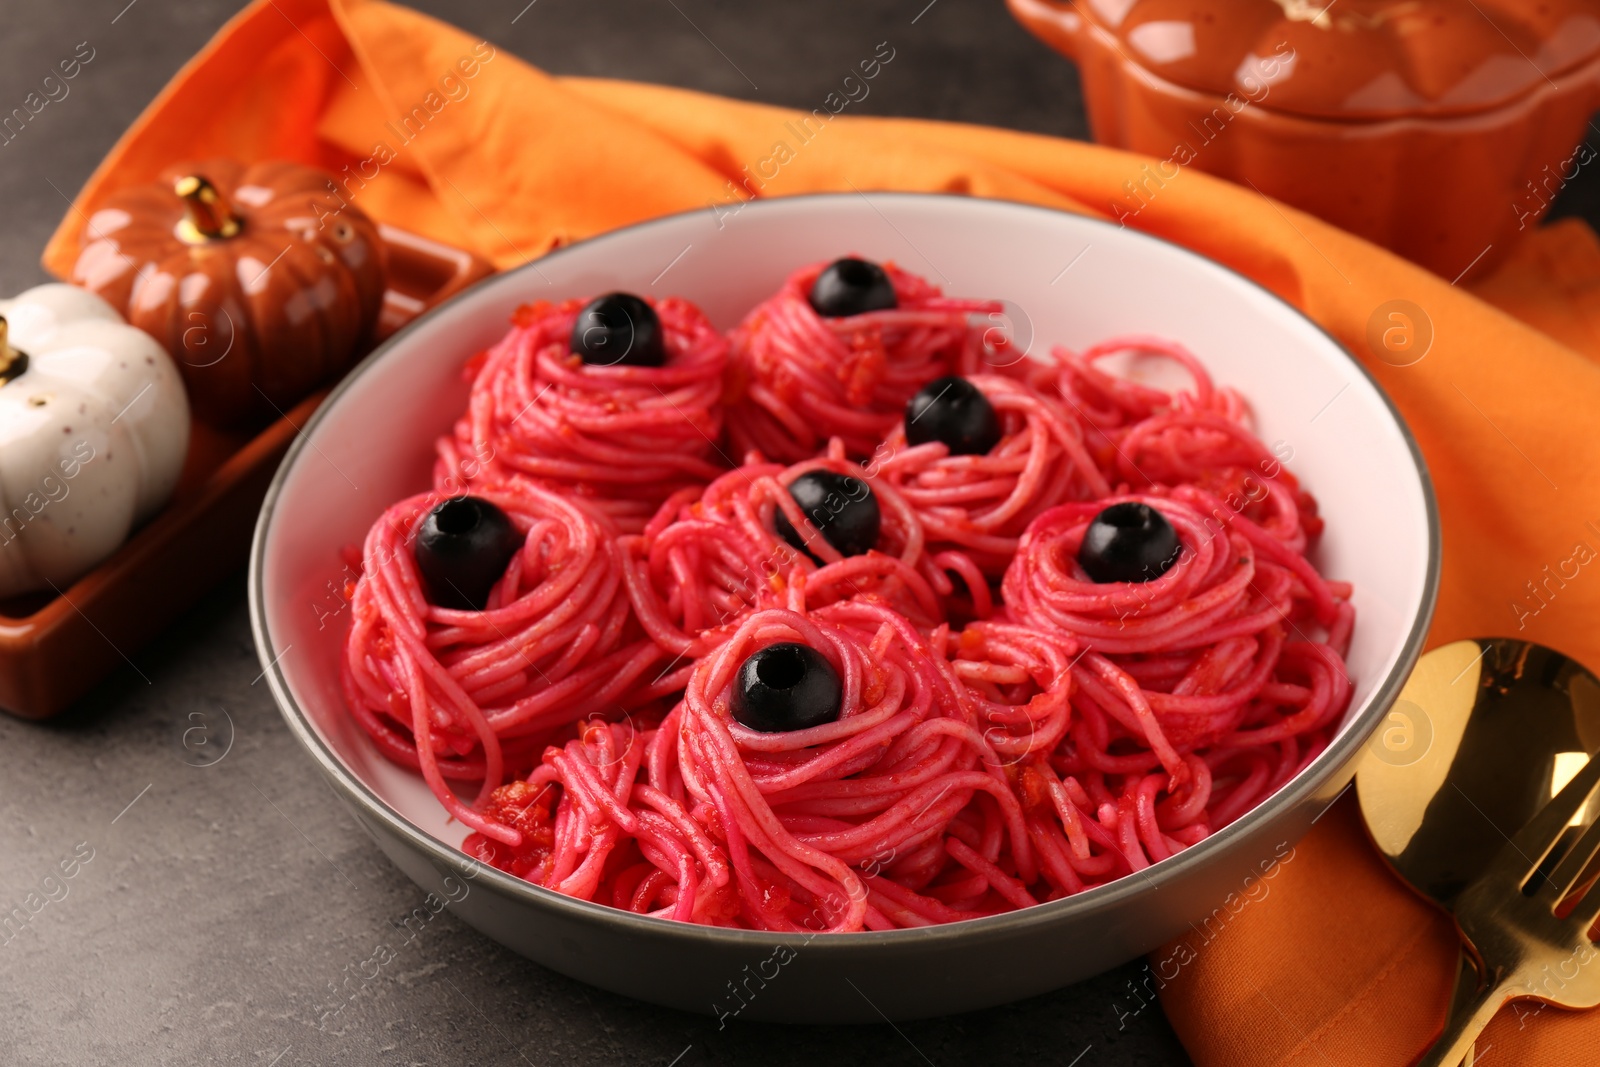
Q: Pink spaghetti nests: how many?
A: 7